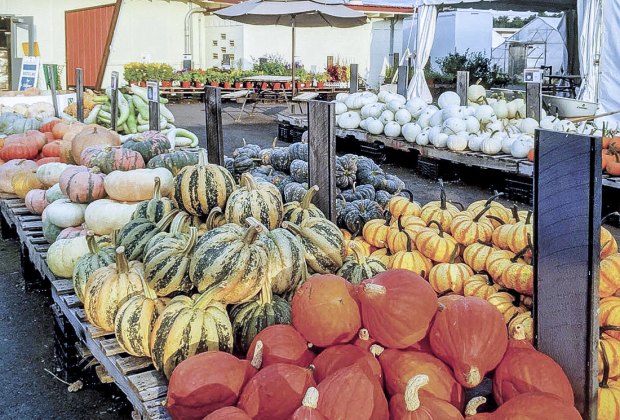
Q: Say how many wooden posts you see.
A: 11